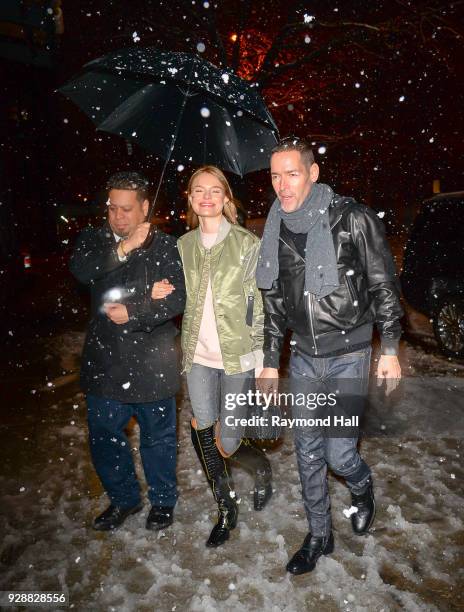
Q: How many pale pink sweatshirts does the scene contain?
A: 1